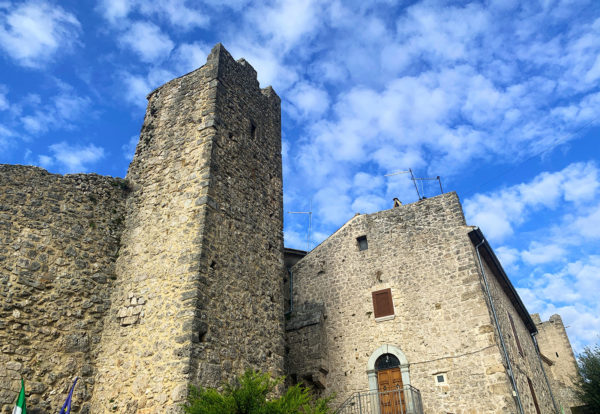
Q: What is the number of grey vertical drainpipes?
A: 3